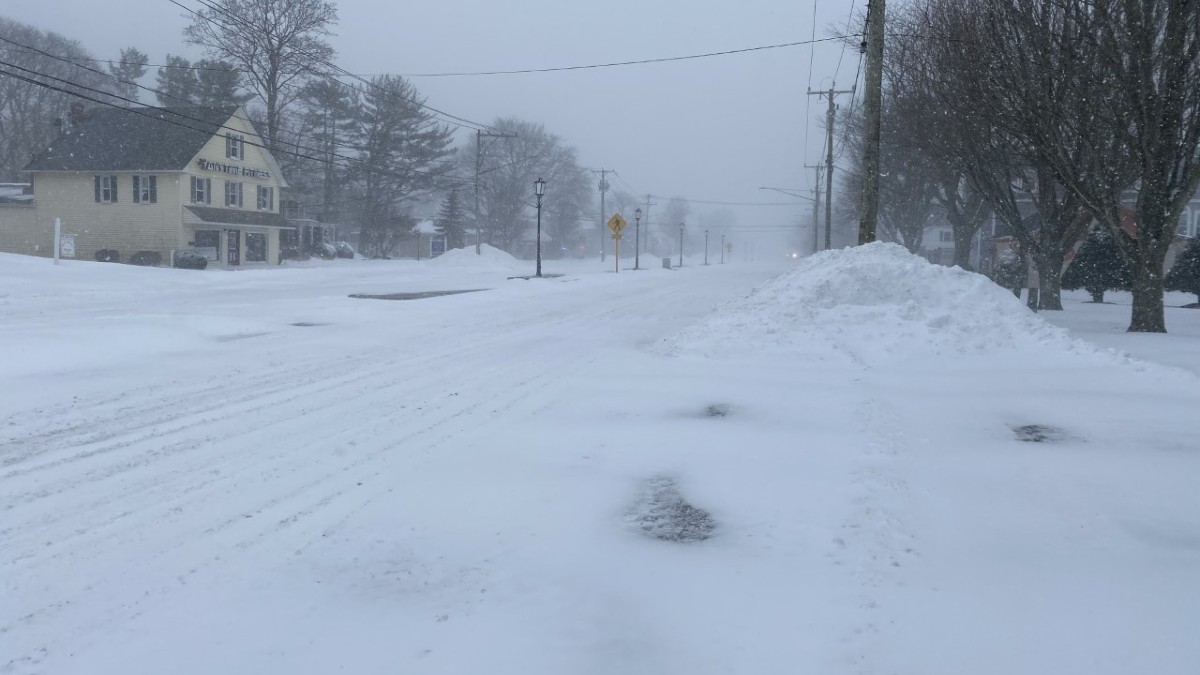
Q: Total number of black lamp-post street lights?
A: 5